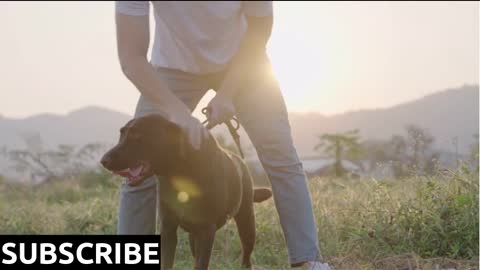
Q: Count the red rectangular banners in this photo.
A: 0